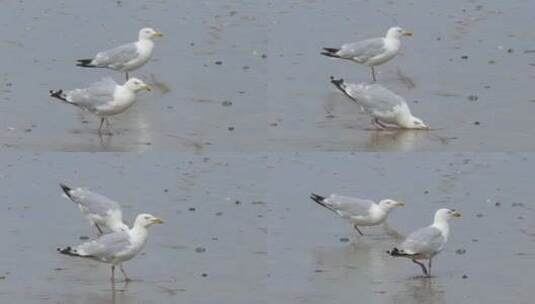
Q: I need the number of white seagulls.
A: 8